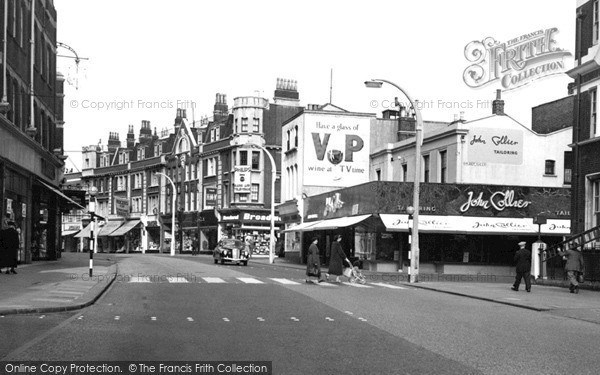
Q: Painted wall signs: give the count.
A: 2